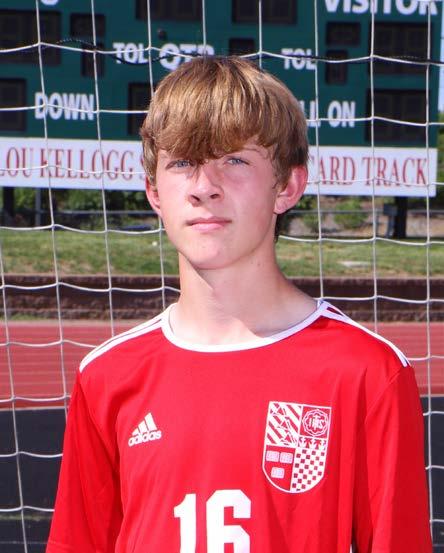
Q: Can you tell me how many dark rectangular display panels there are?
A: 12